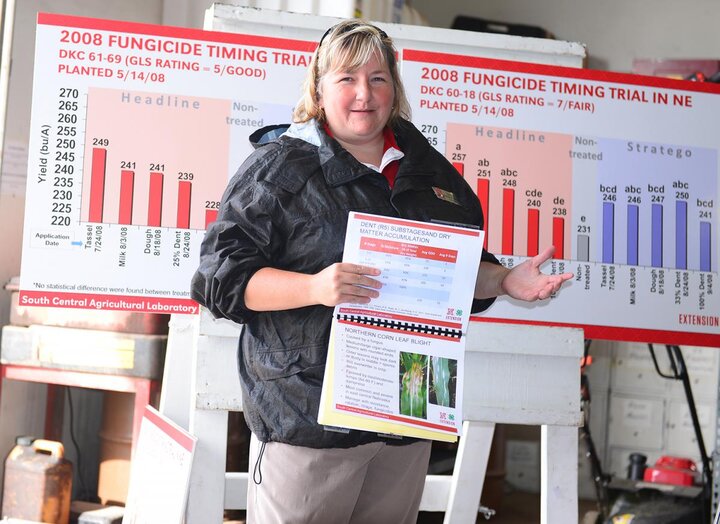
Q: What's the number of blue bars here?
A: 5